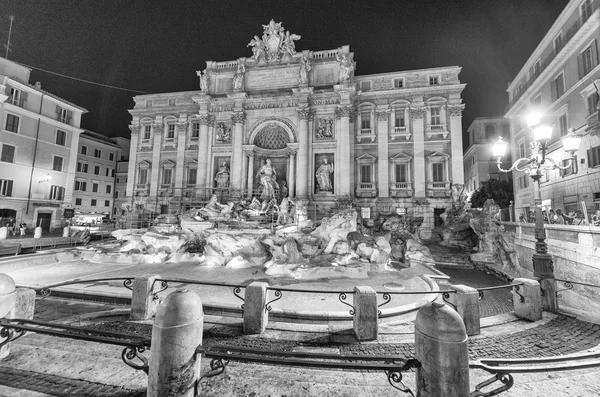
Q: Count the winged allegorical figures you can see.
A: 2